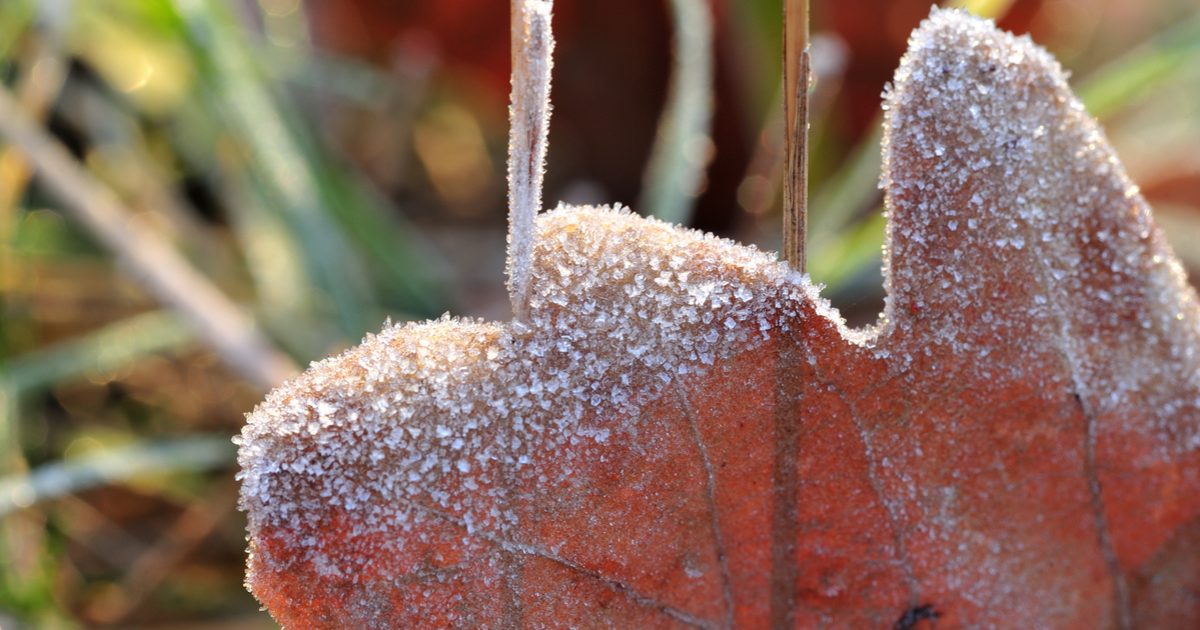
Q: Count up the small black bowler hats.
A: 0